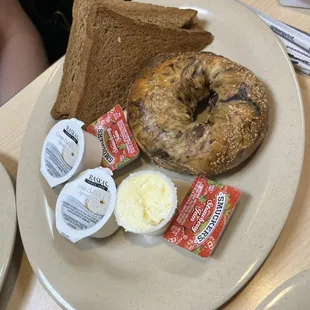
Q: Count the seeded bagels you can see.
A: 1